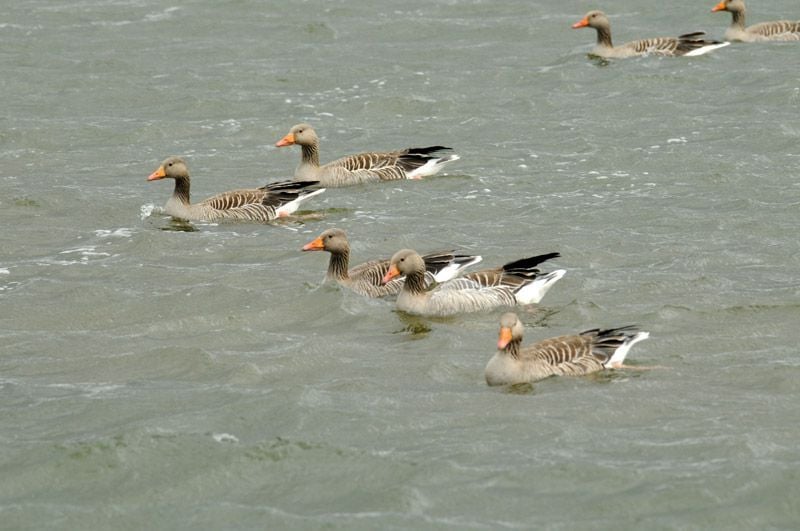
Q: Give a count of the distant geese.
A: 2